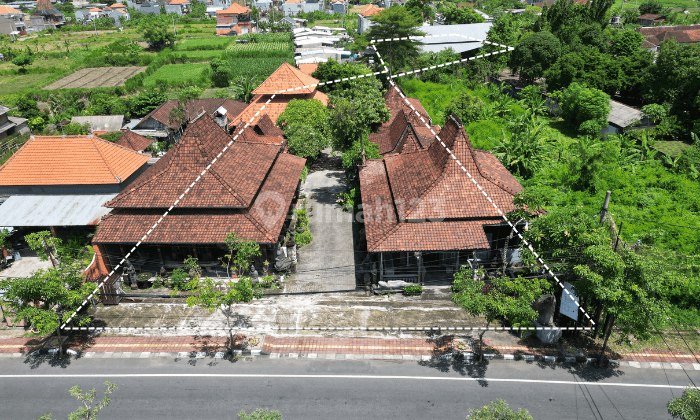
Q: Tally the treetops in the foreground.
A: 4